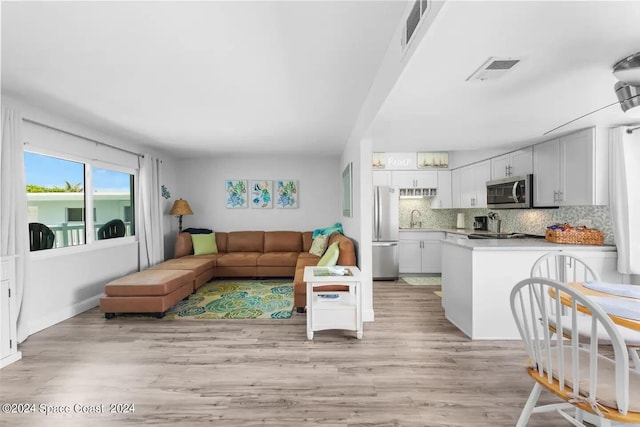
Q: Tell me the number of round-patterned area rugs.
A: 1